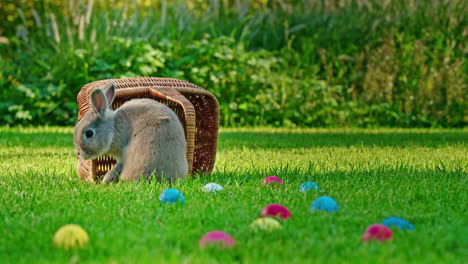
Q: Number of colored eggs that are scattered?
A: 11